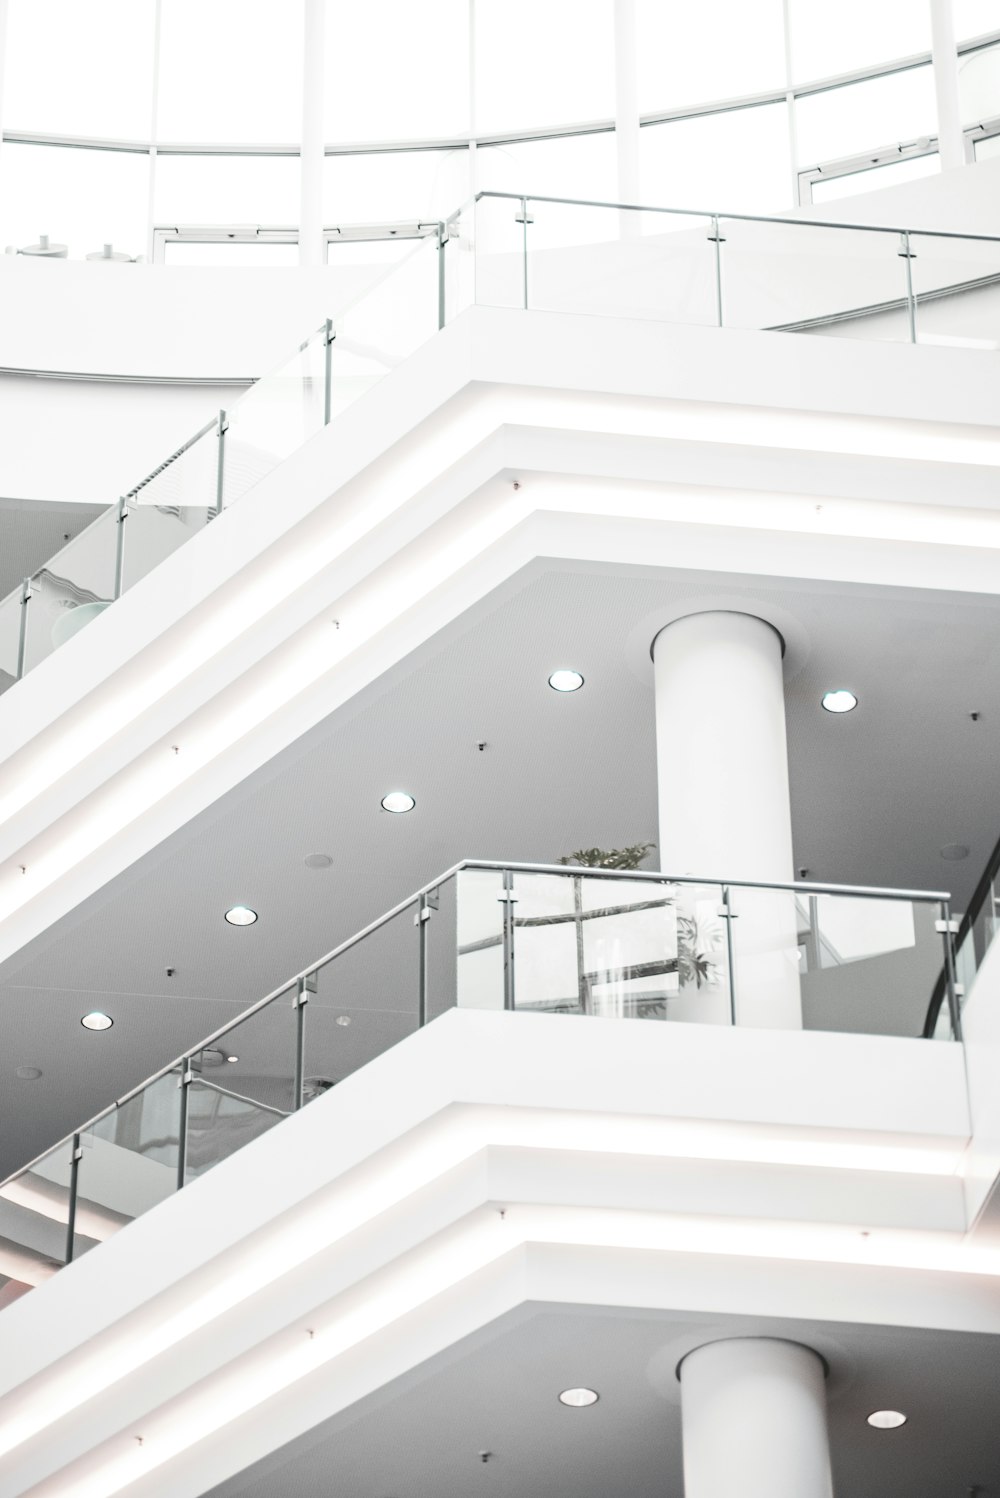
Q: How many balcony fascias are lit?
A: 2